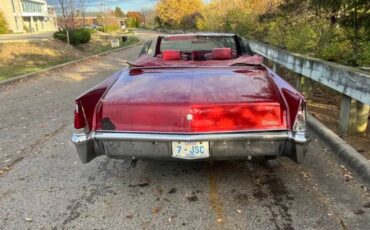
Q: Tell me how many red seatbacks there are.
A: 2